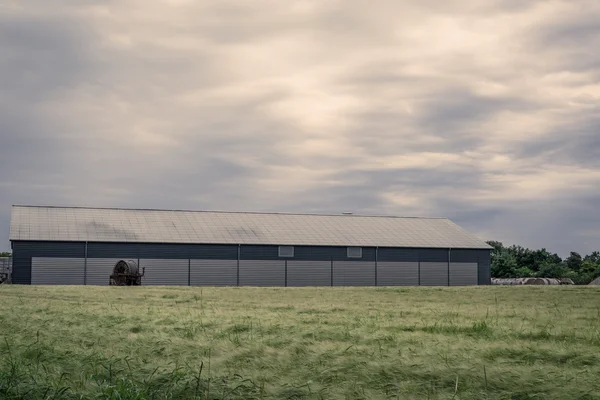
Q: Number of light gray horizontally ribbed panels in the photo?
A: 10